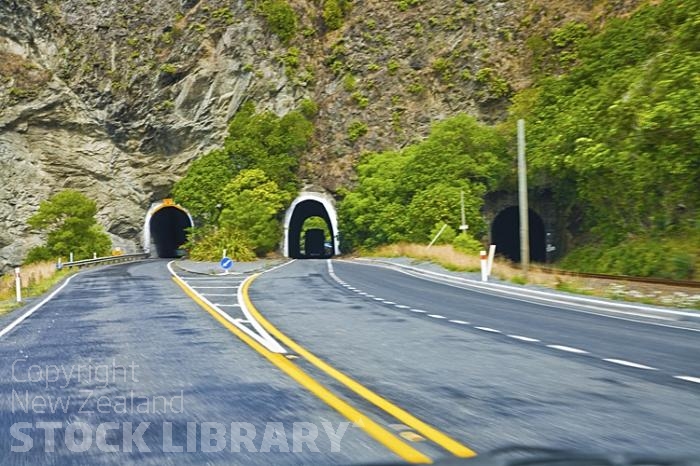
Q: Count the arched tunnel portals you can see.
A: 3